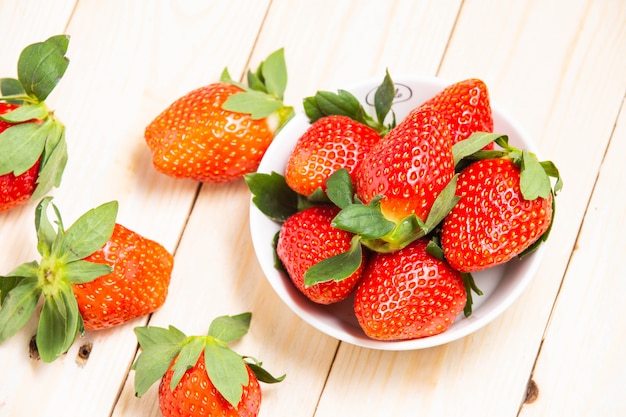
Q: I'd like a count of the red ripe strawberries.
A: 10